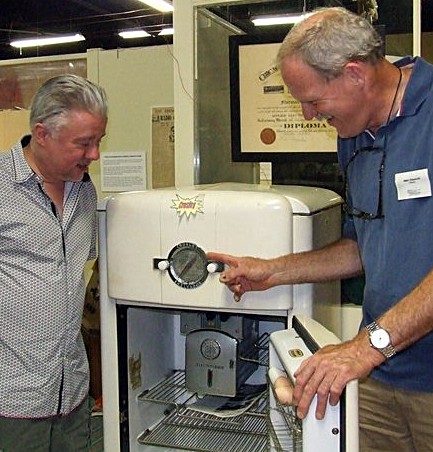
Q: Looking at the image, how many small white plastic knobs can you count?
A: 2